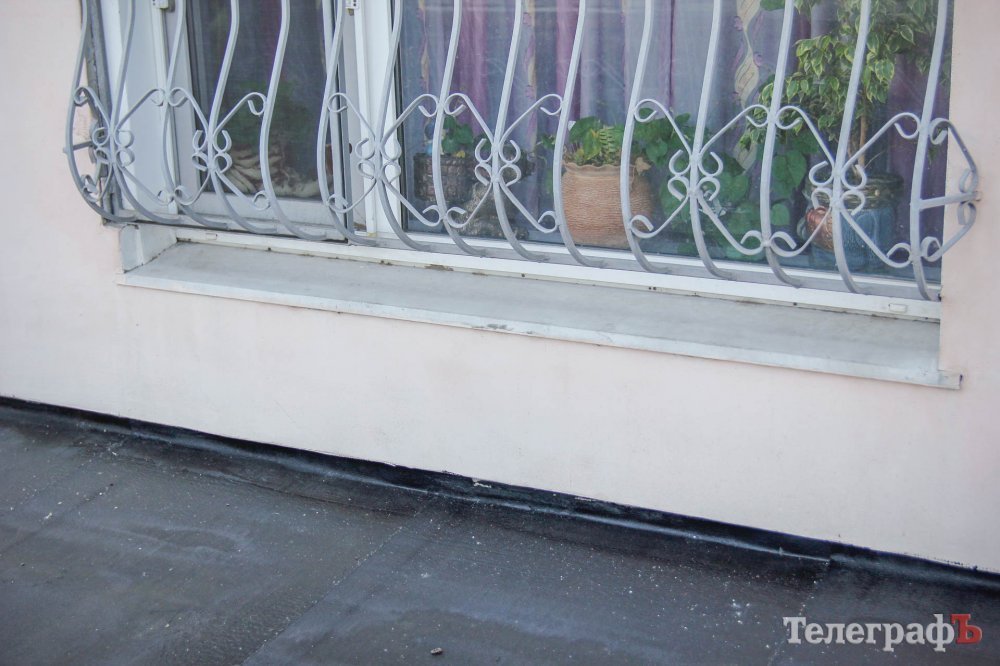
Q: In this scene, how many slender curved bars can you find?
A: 15